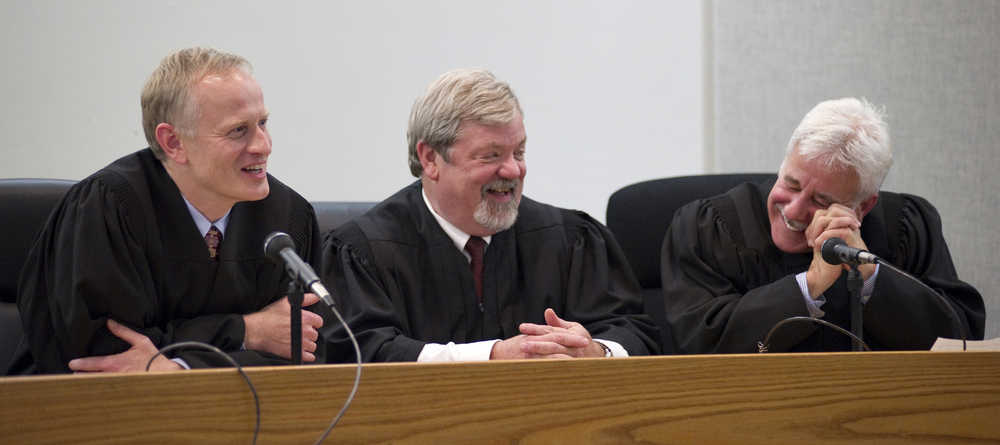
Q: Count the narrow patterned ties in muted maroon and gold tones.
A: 1